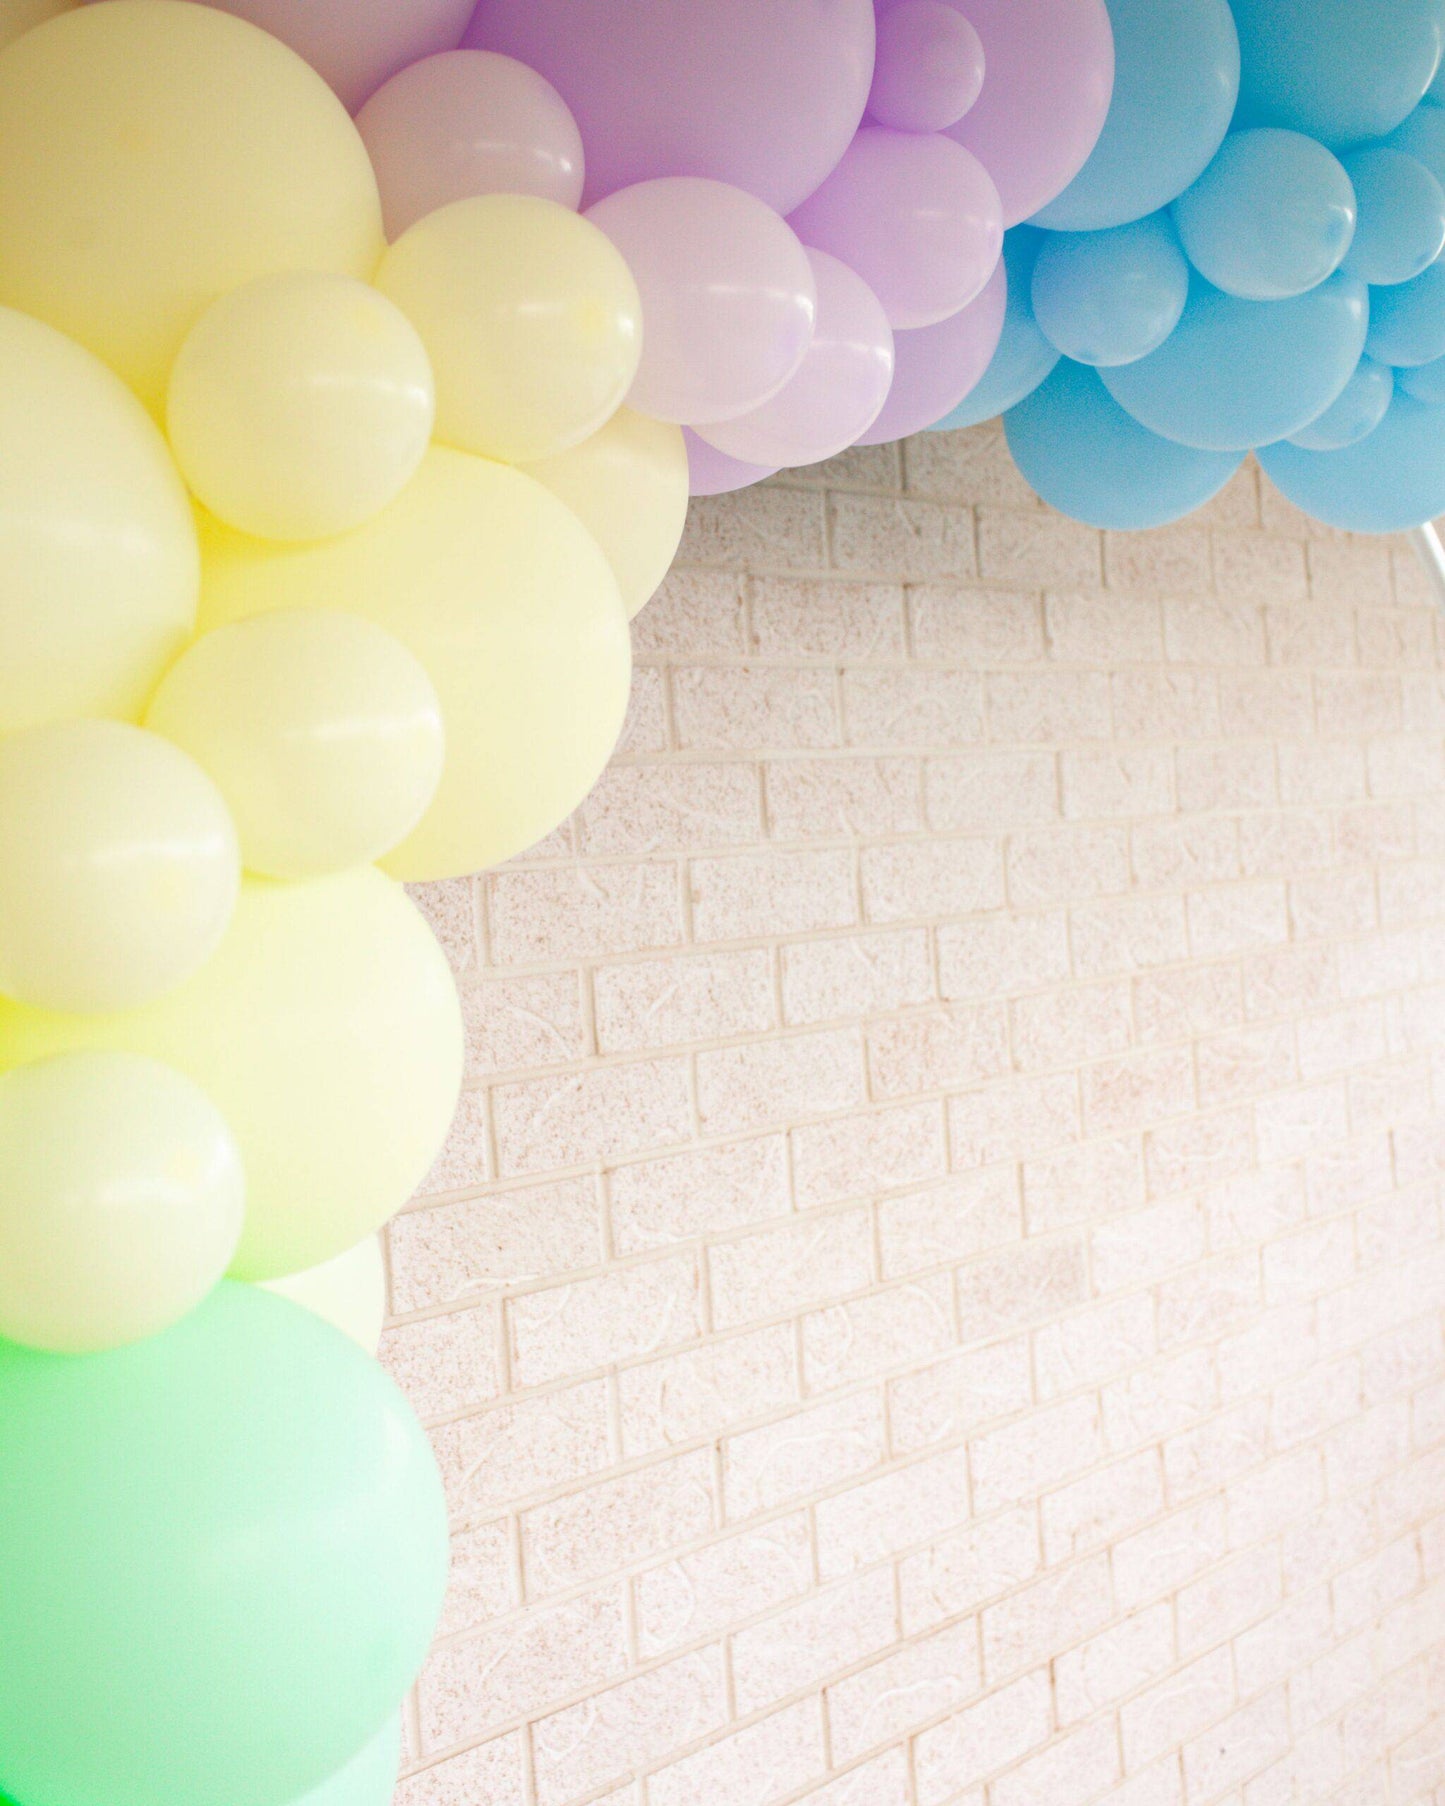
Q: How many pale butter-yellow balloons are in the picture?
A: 11